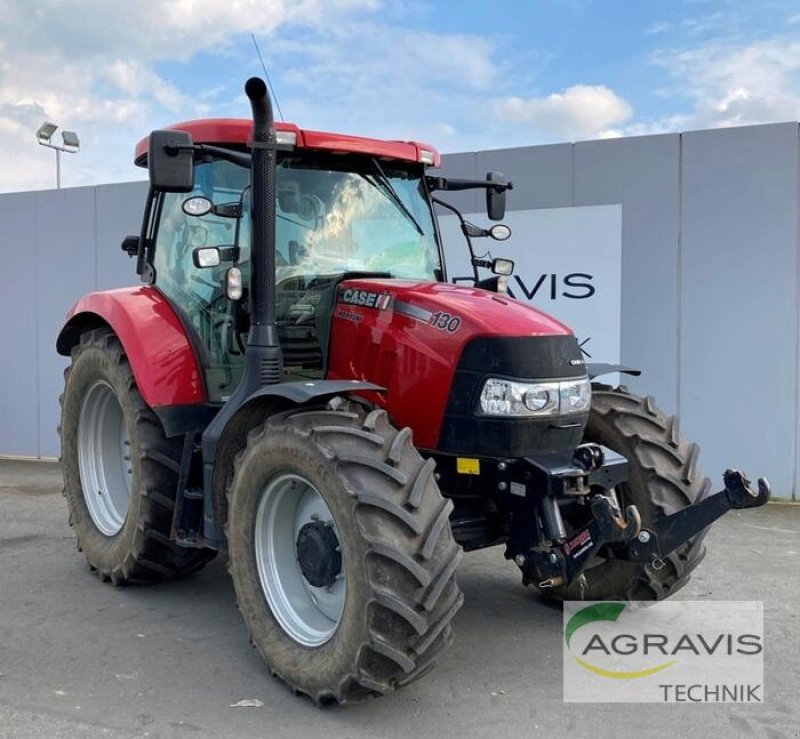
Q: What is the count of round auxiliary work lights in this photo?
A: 2